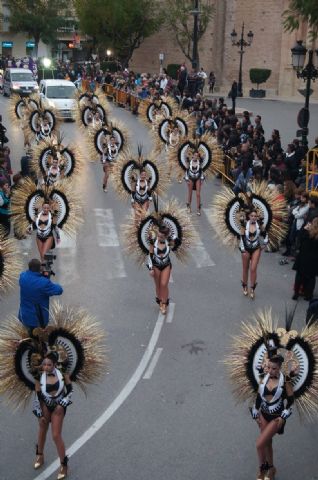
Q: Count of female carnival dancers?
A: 15